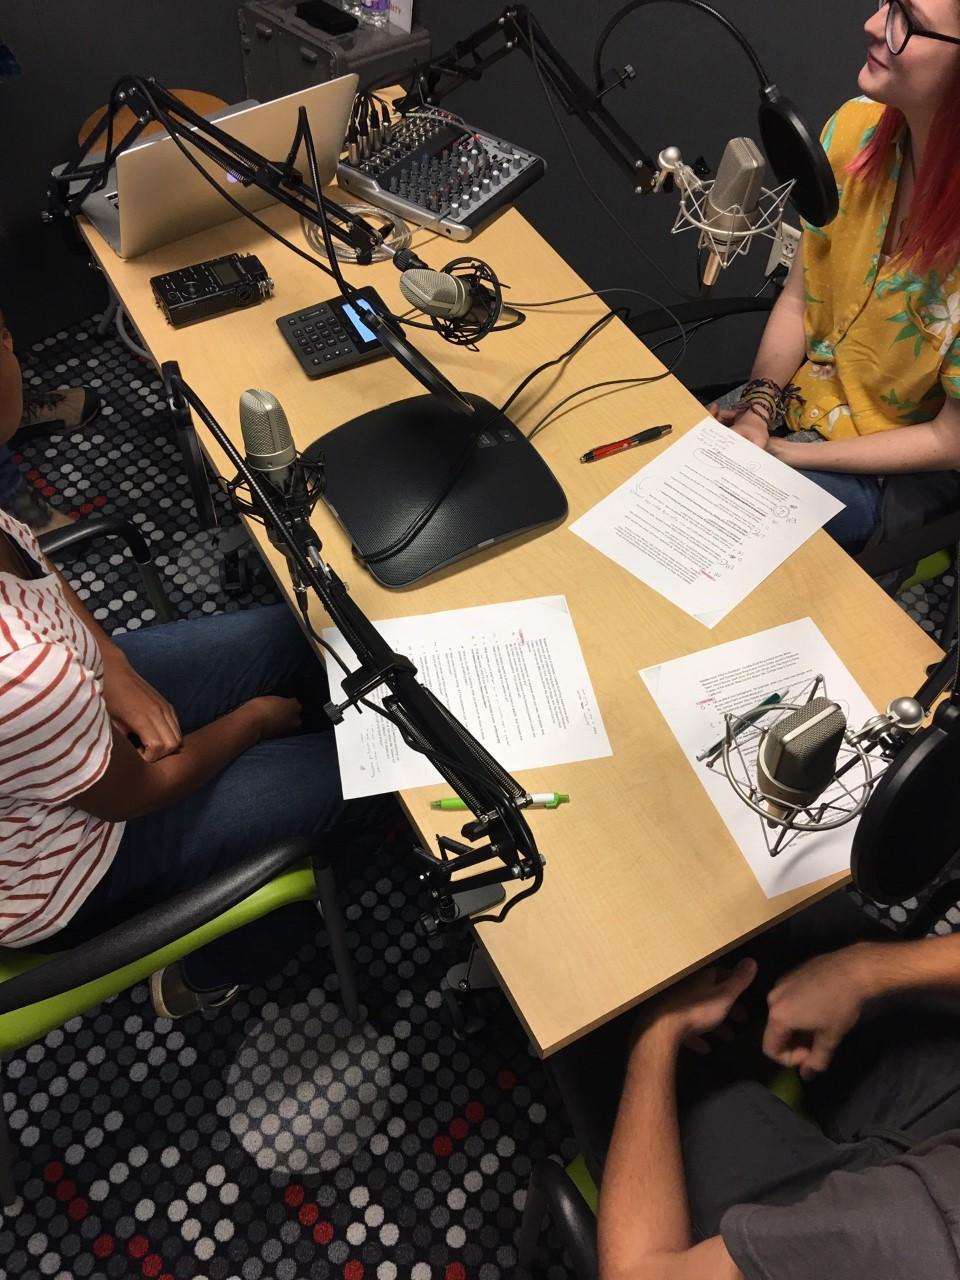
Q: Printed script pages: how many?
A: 3